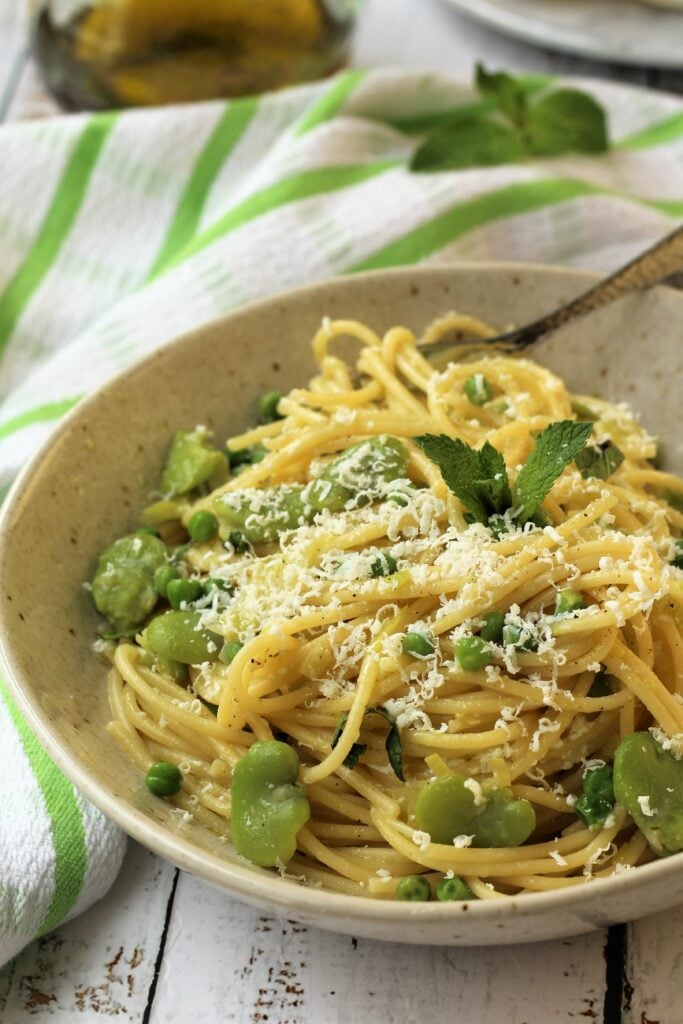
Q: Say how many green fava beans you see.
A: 8